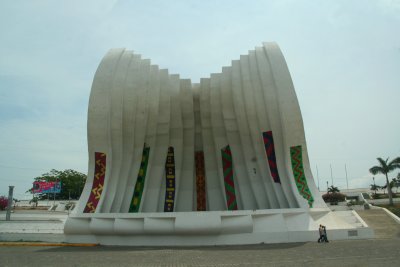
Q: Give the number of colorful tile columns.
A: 7